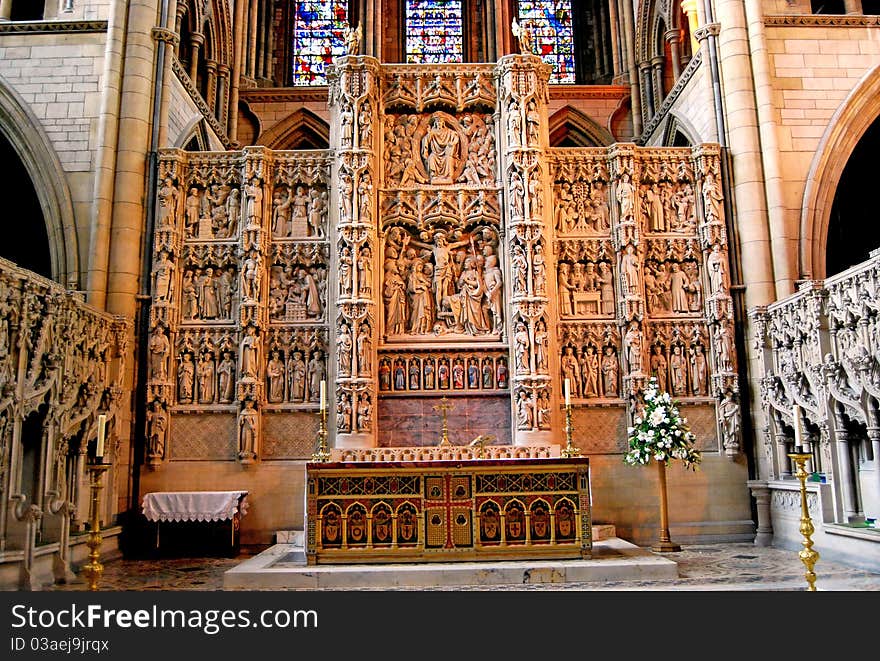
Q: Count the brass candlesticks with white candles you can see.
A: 4